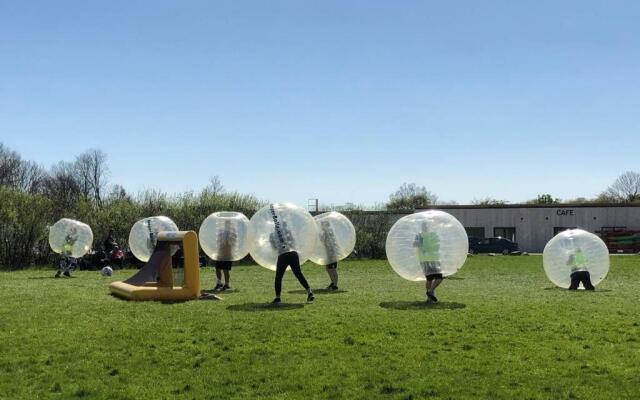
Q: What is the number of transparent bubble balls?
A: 7